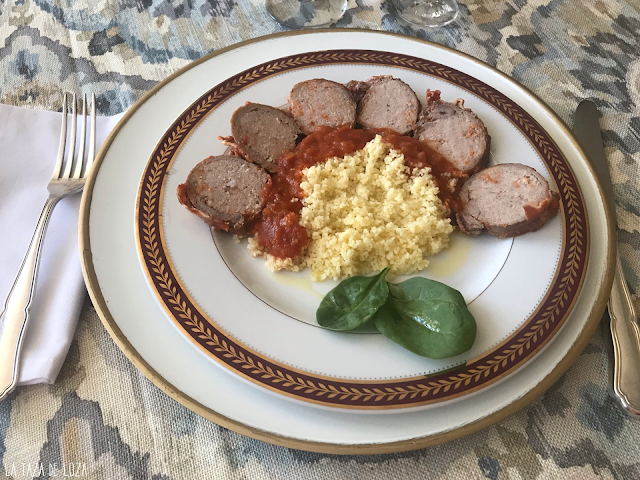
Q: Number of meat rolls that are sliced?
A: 6